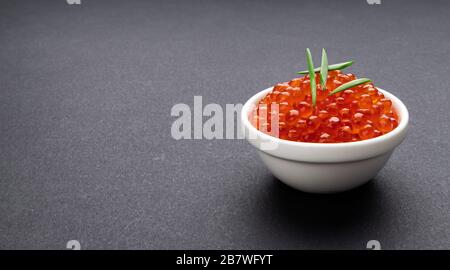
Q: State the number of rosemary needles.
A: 4